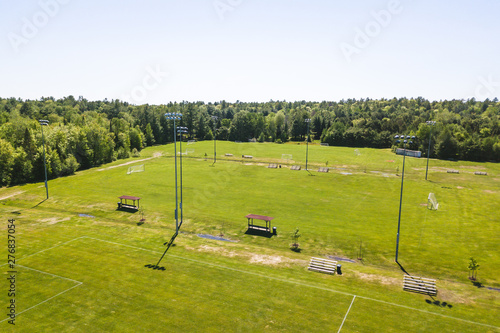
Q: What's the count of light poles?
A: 7